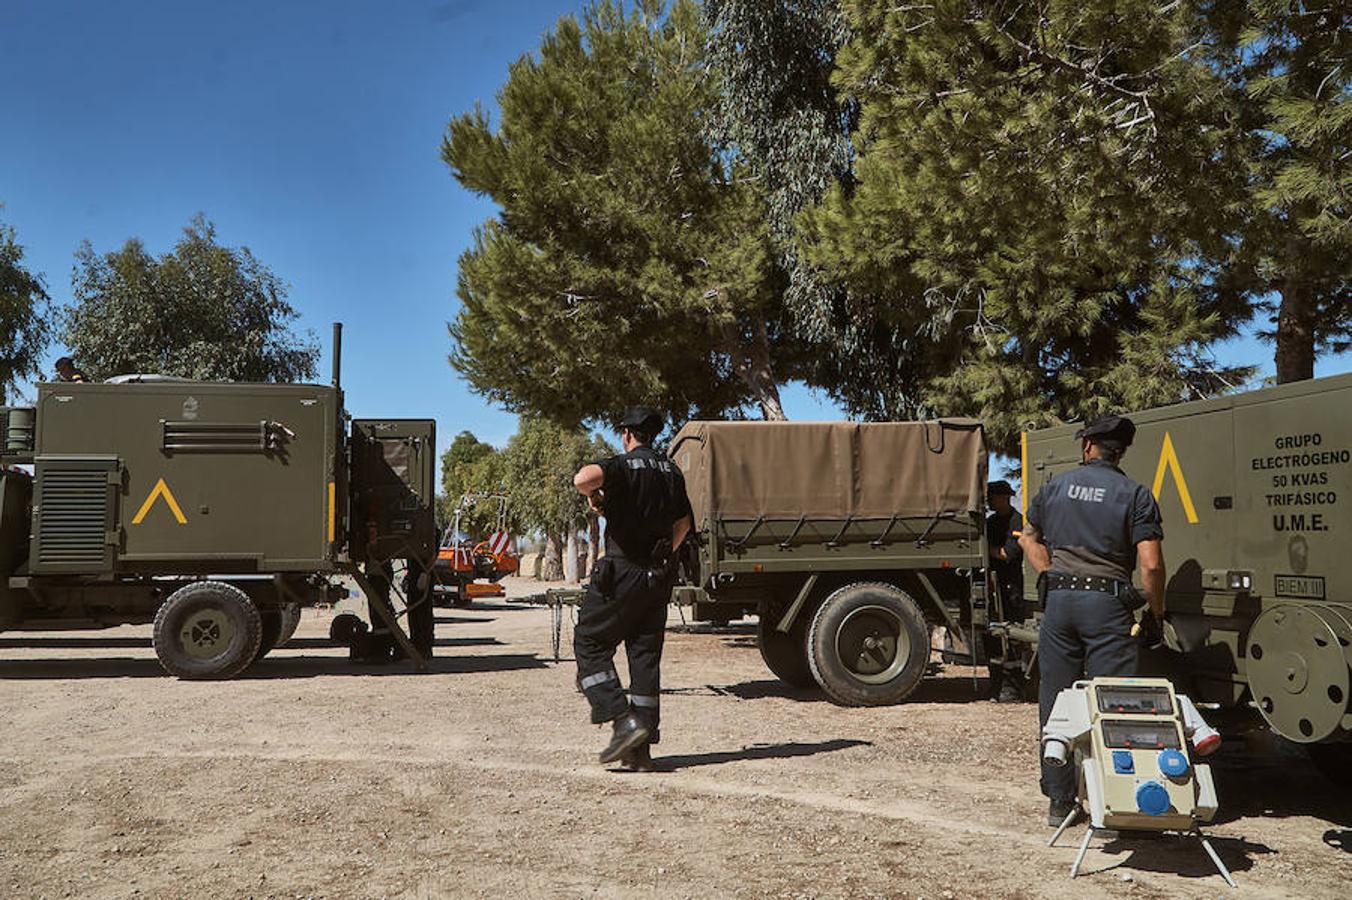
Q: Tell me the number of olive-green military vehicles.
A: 3